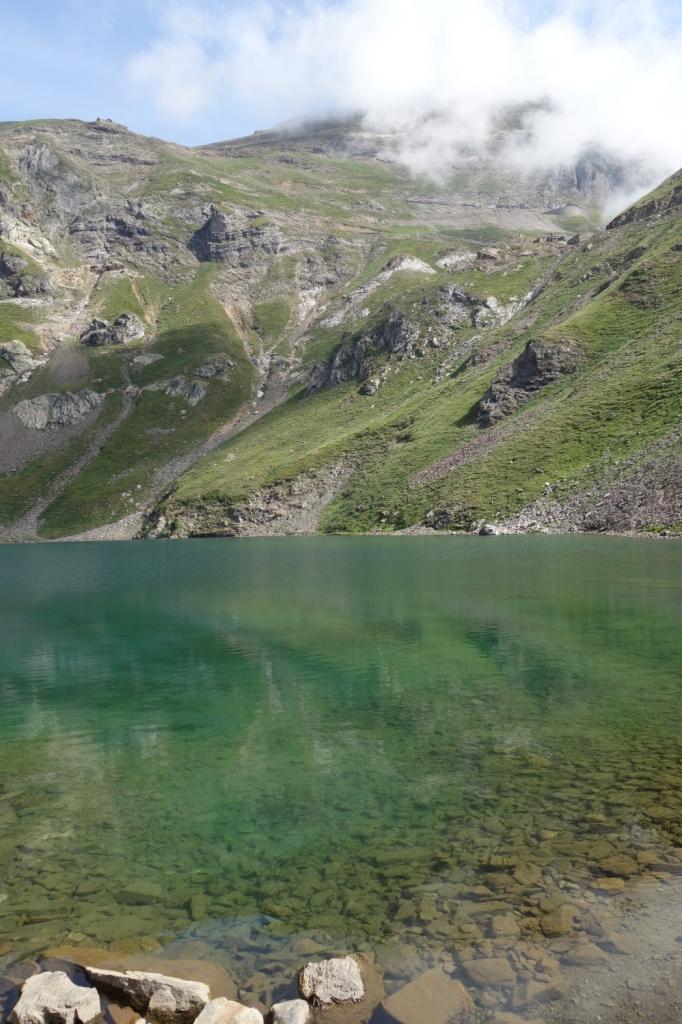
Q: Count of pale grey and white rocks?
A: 5